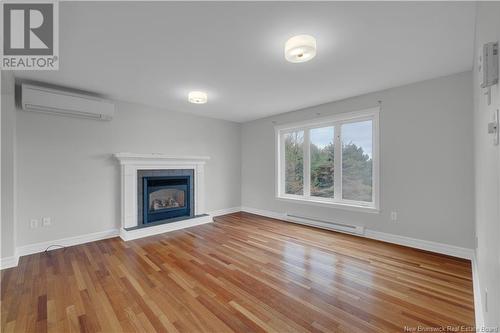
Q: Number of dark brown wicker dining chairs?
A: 0